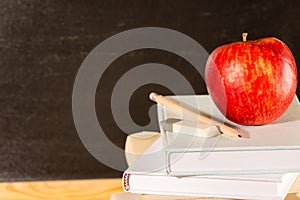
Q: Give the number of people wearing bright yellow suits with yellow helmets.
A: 0